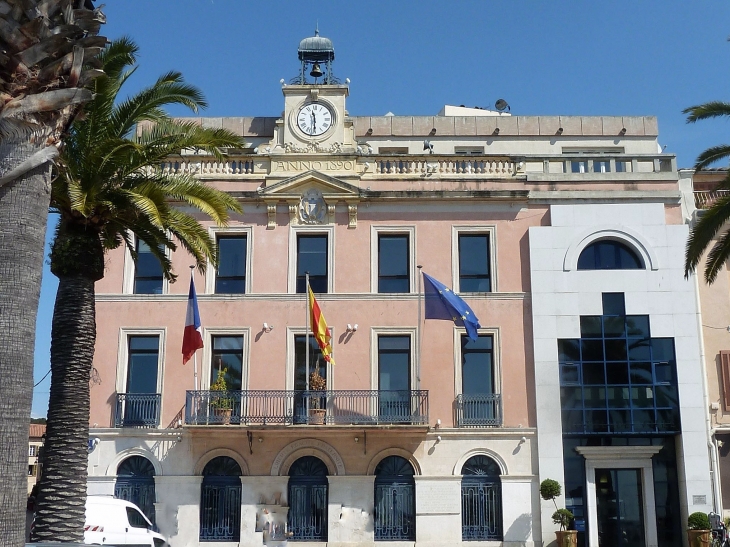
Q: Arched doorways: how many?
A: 5